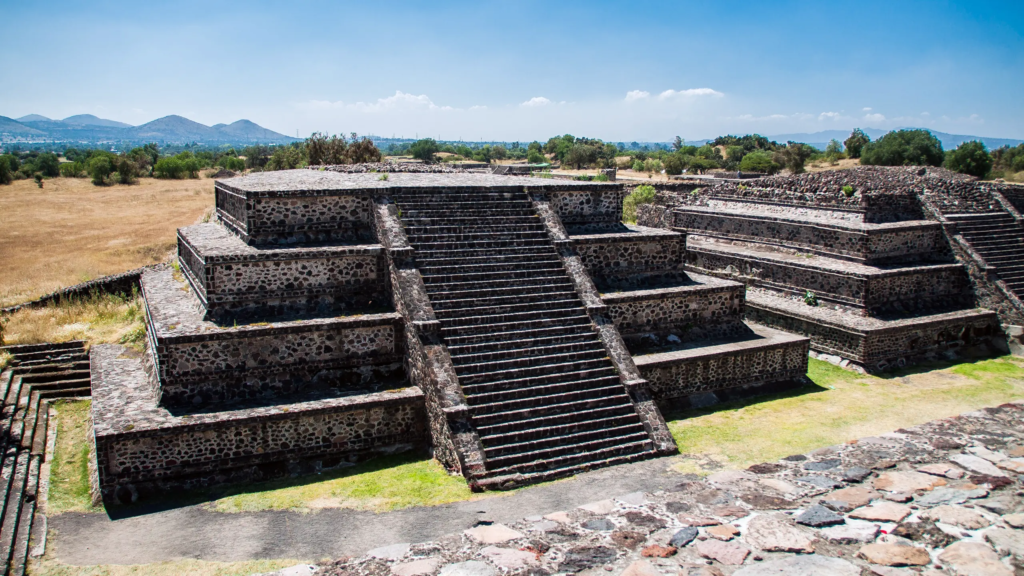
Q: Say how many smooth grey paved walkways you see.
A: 1